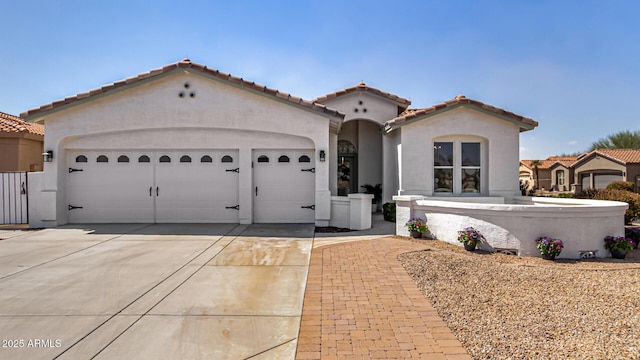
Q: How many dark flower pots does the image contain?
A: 4